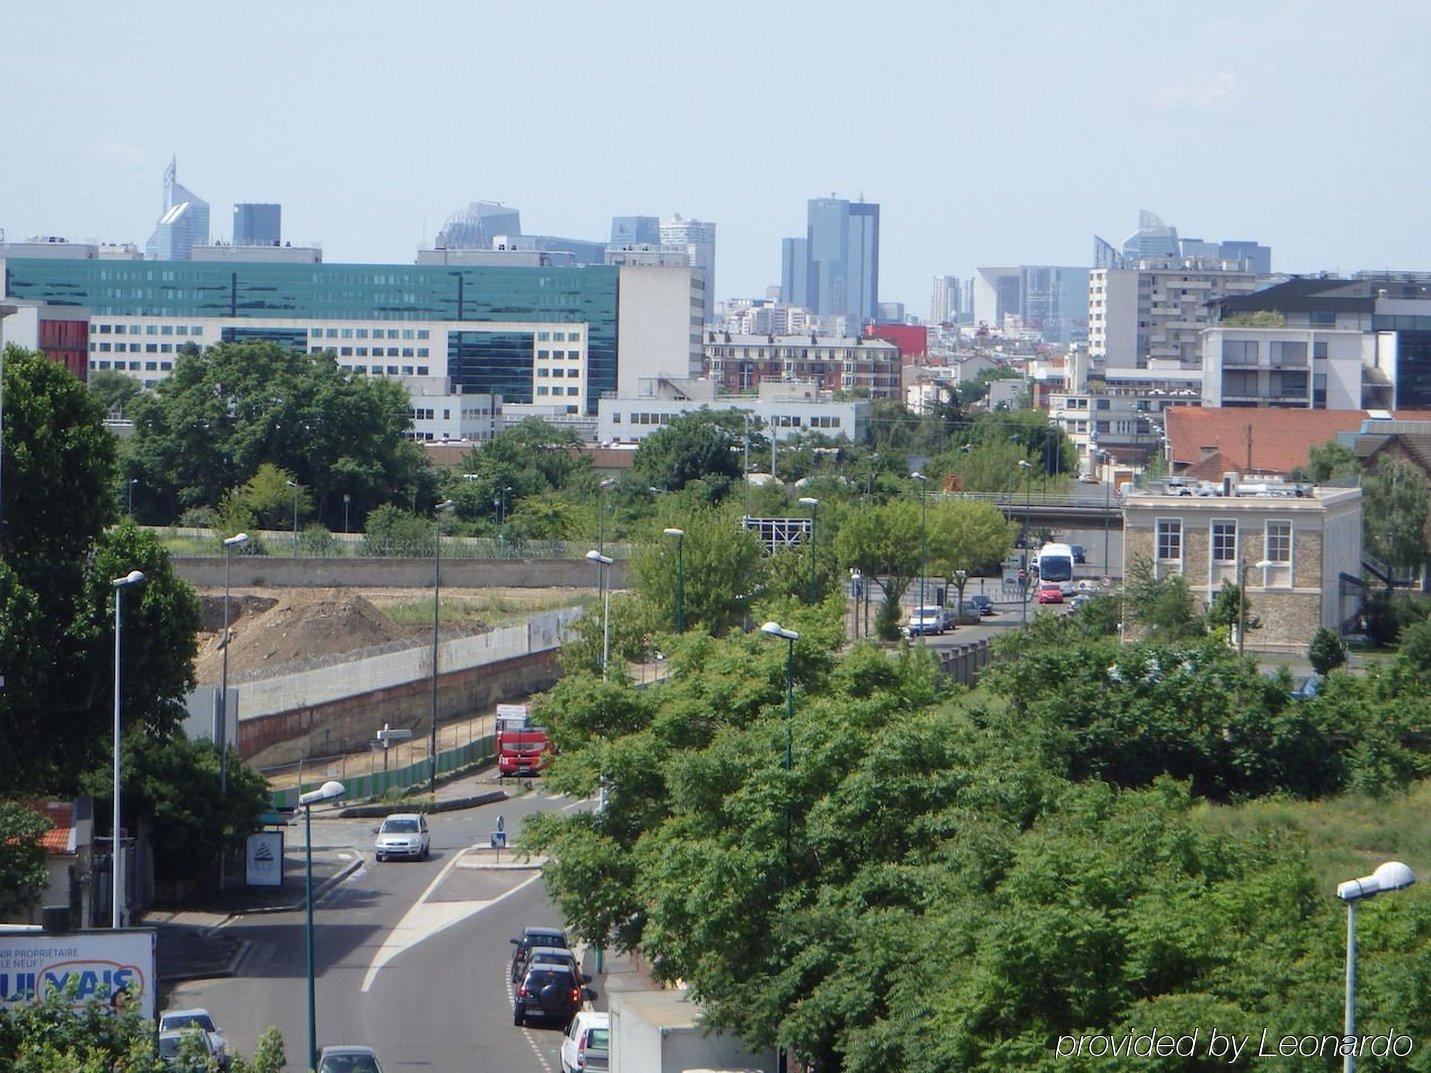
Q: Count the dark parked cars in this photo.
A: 3